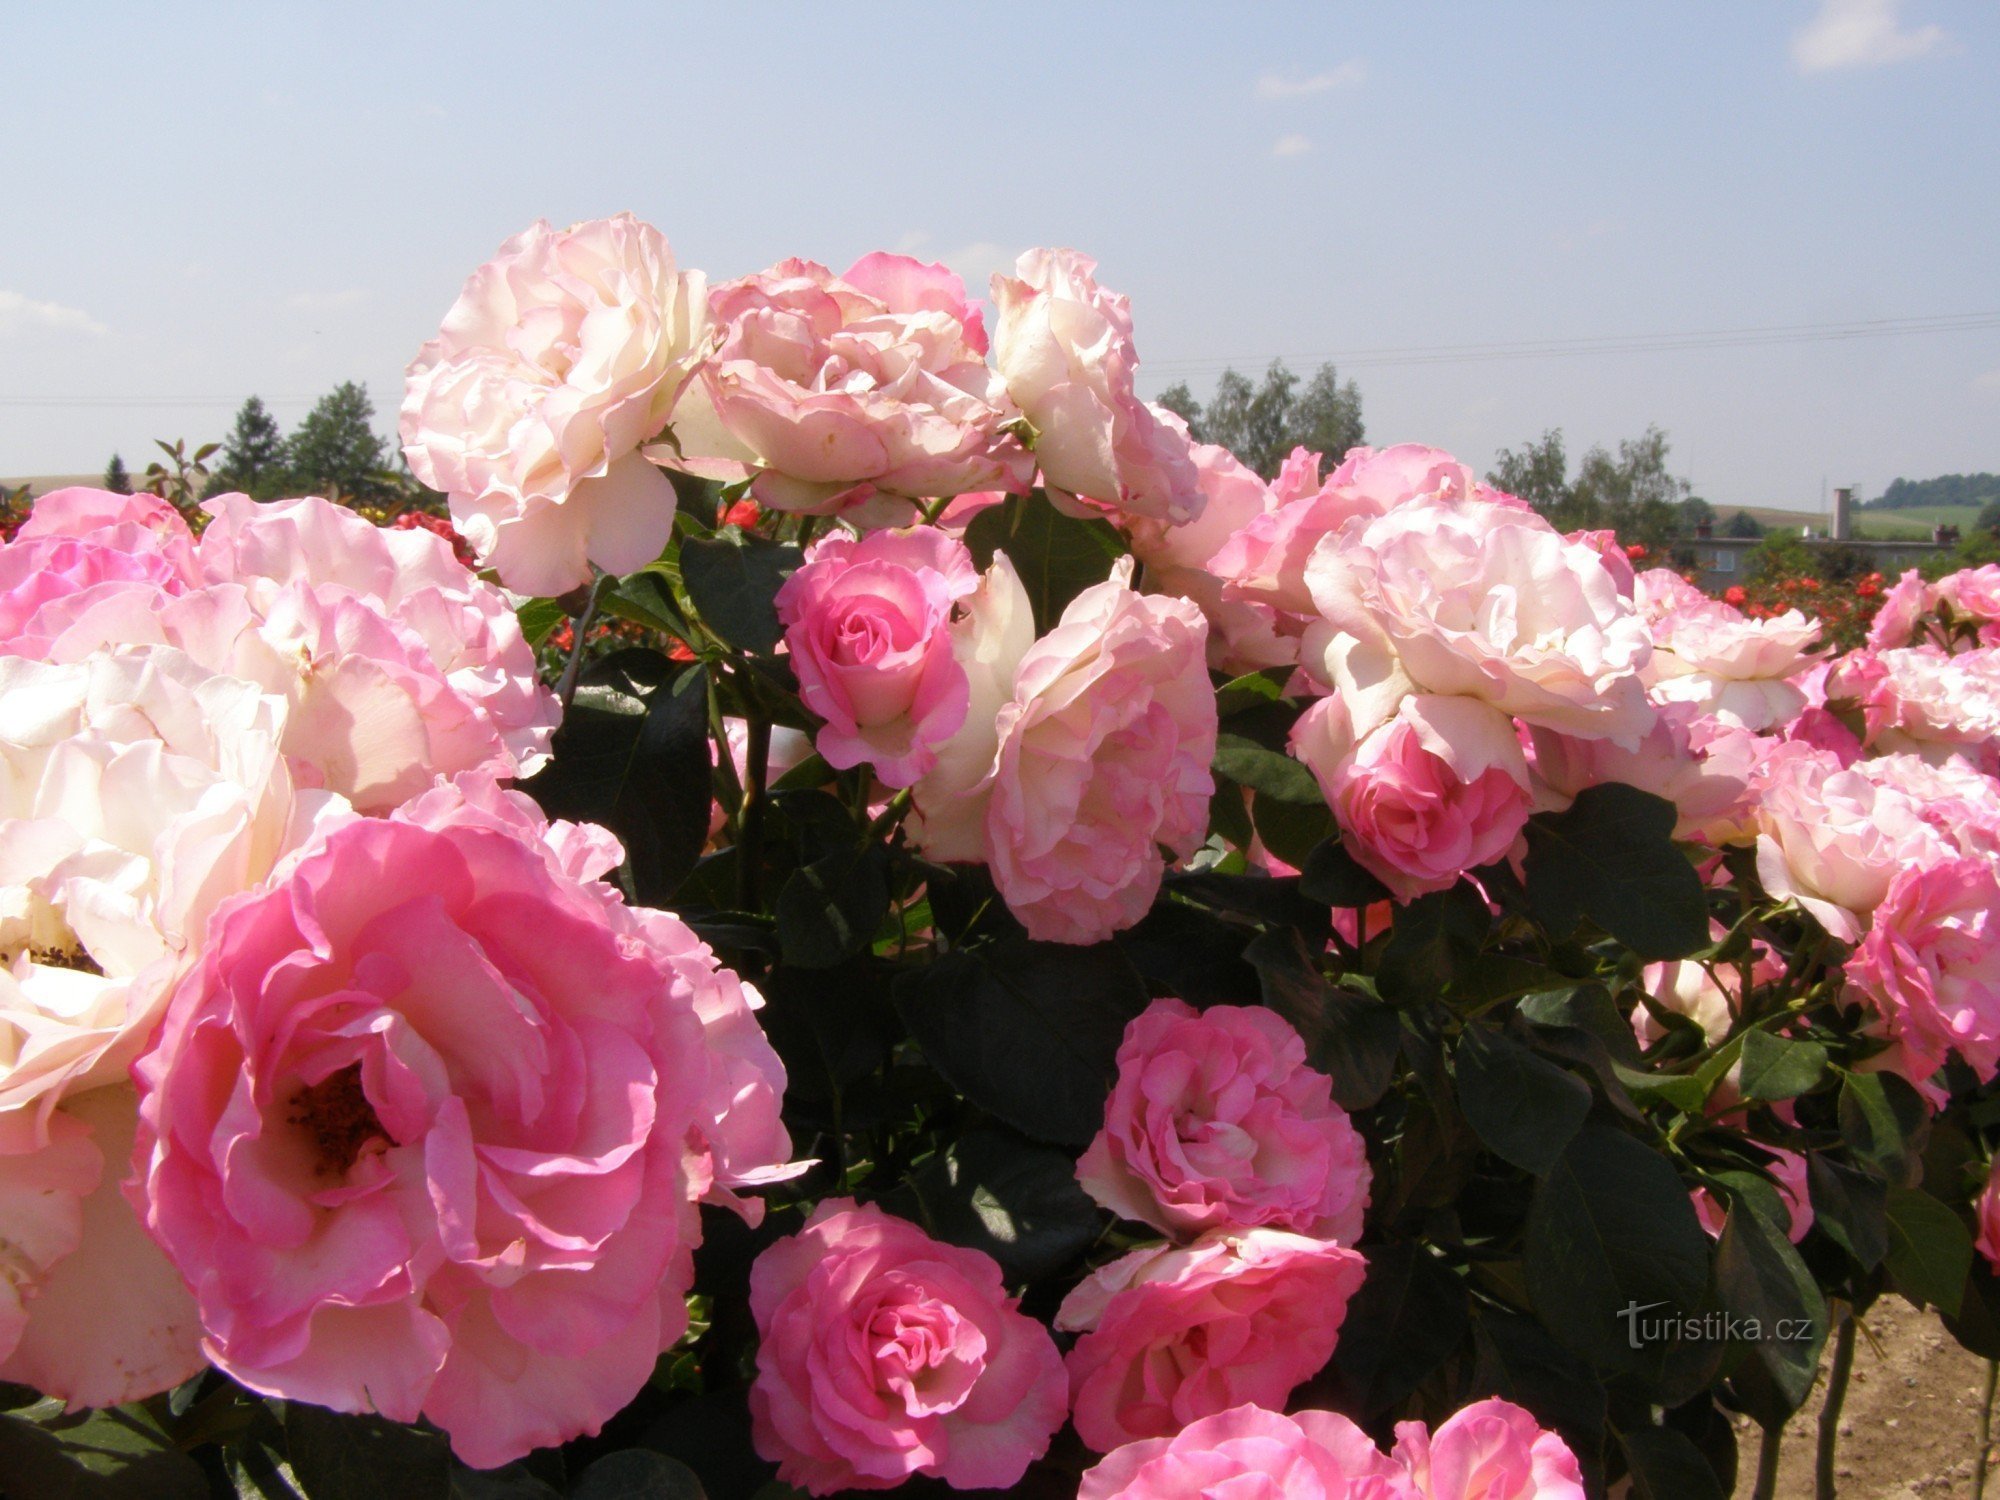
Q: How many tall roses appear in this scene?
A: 3